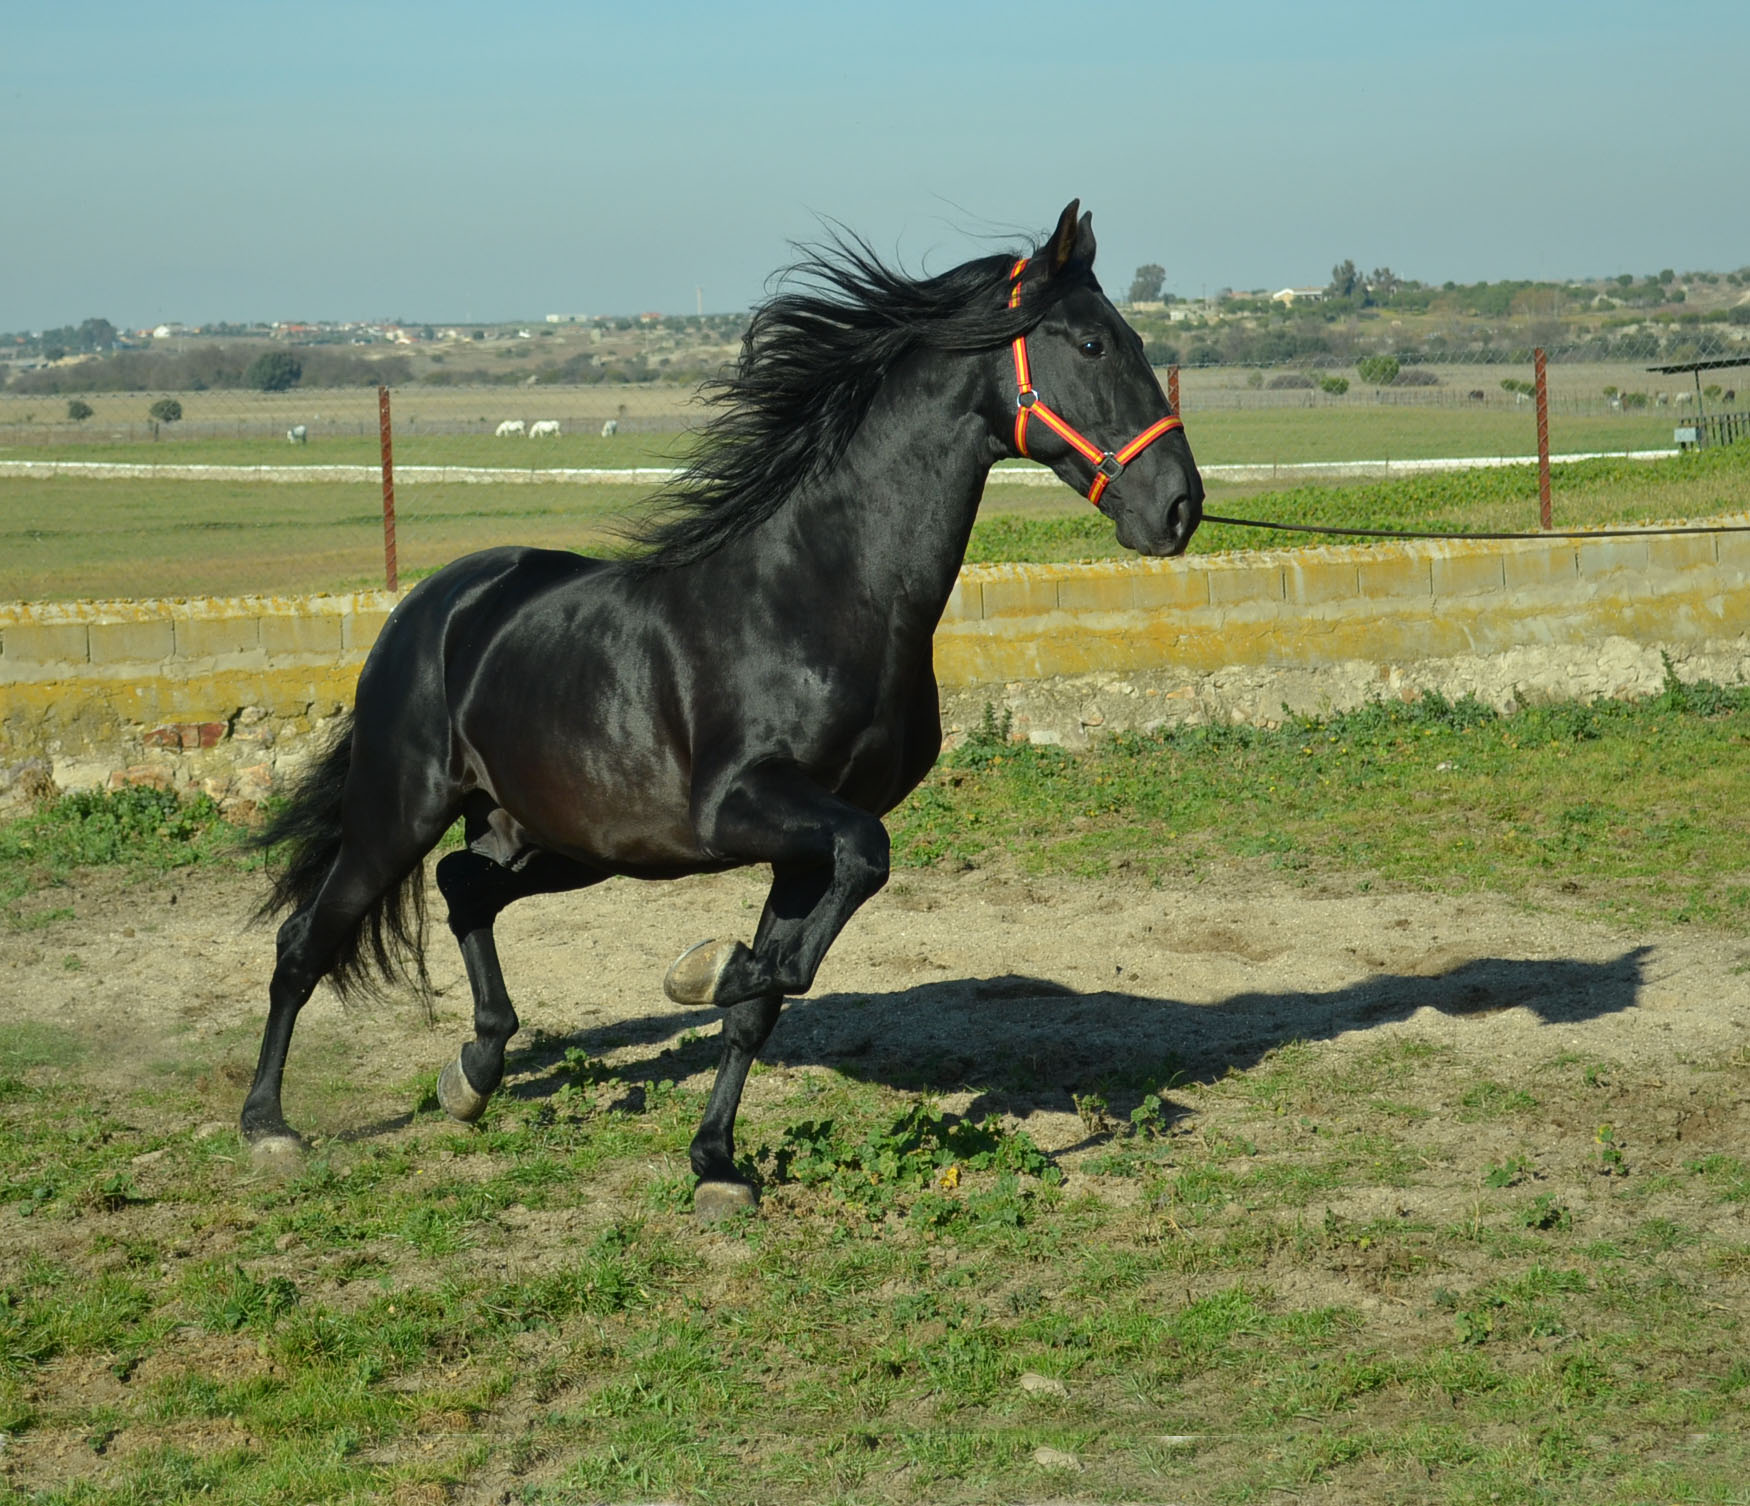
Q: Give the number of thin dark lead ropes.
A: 1